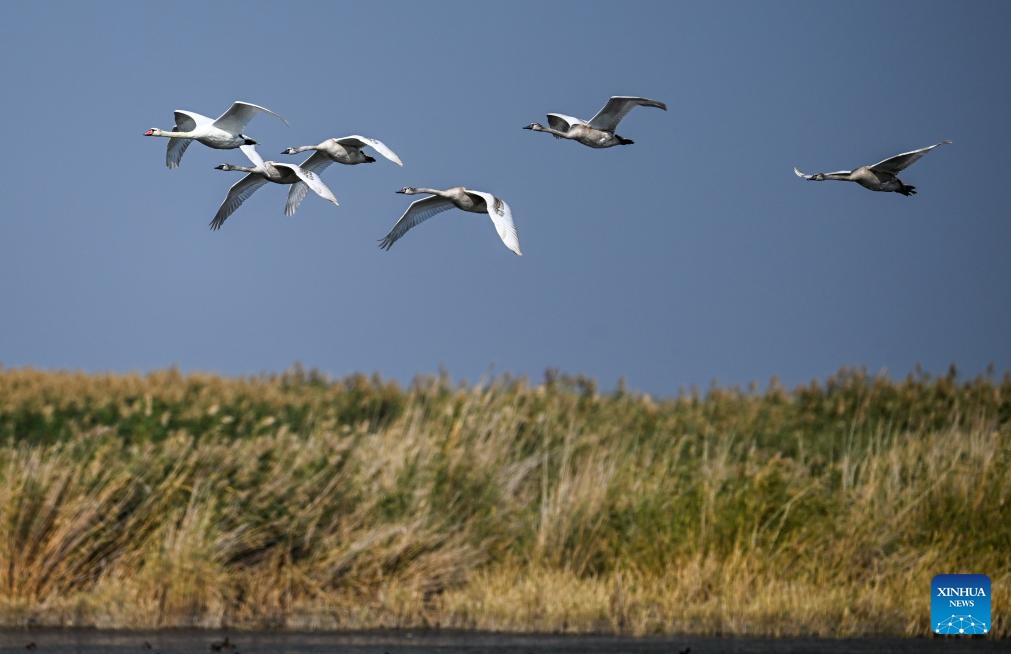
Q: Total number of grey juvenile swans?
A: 5